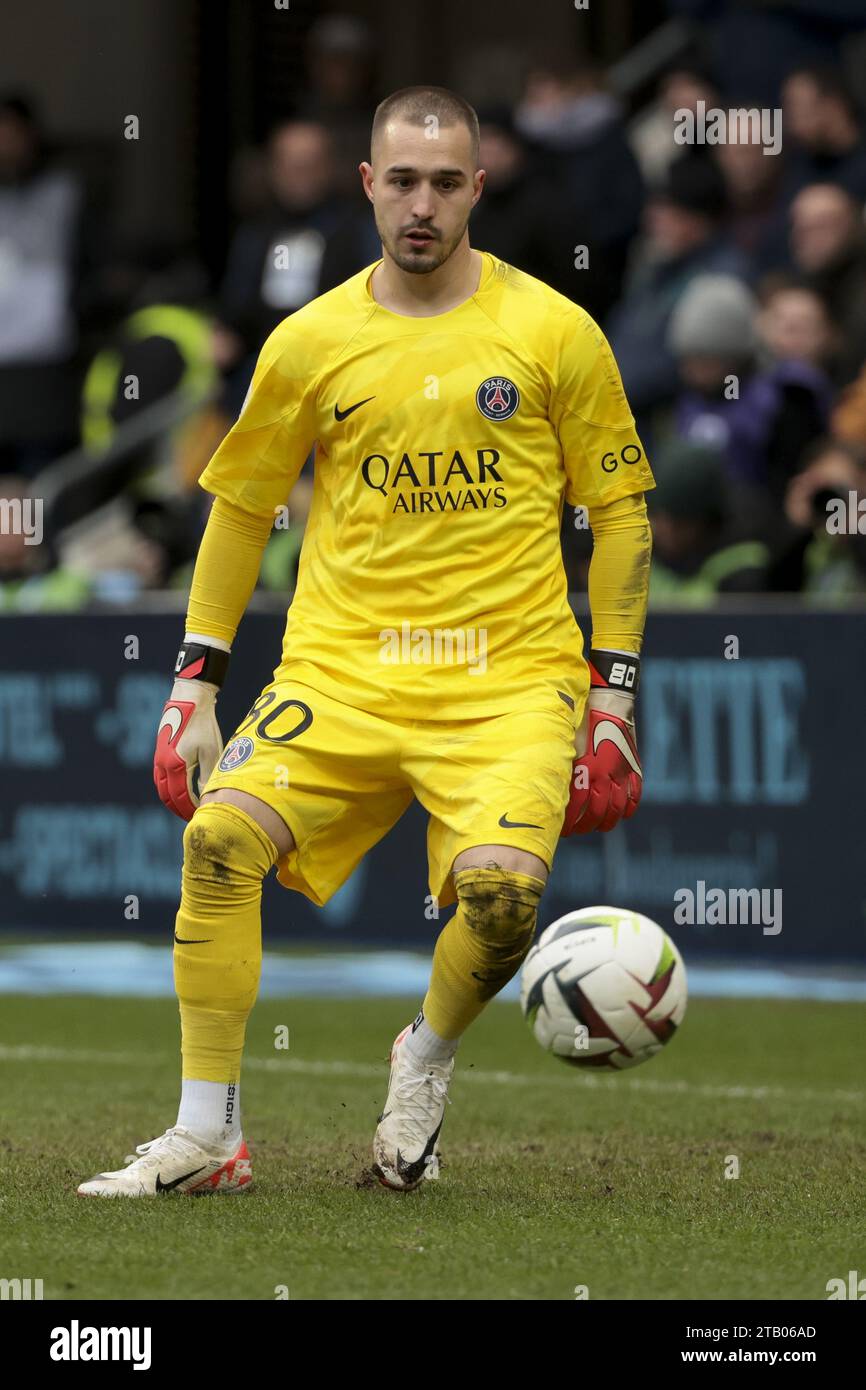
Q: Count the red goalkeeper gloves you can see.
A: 2